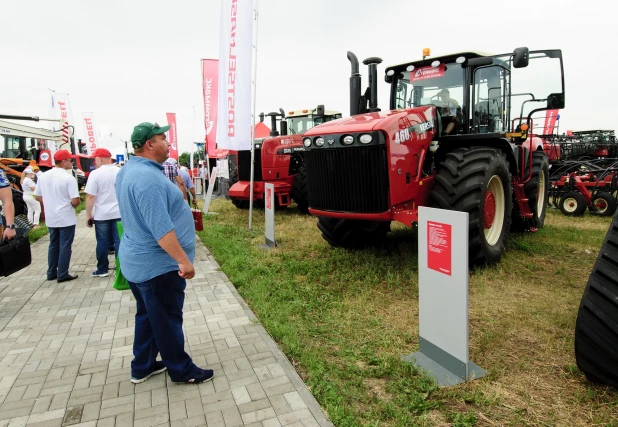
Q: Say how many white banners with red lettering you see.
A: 3